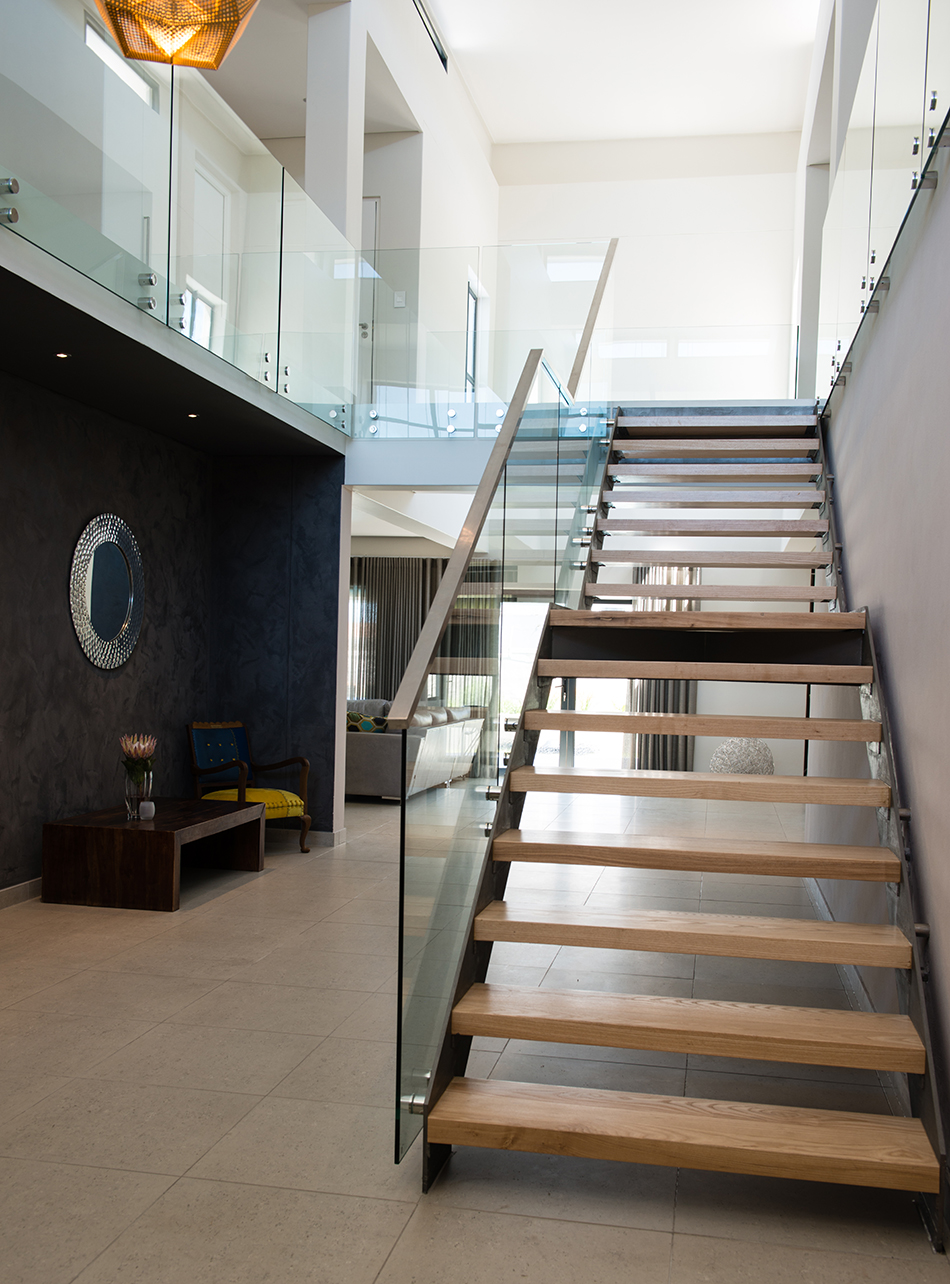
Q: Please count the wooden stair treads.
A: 15